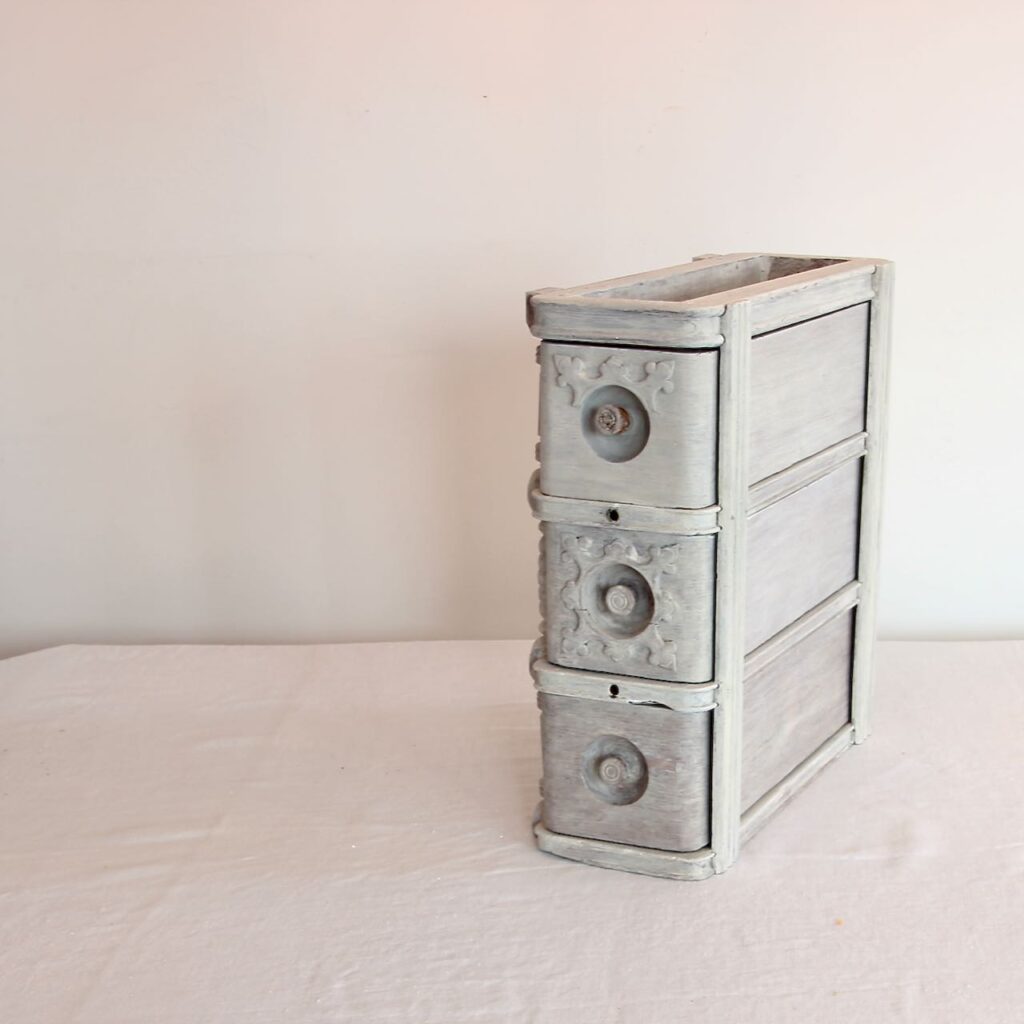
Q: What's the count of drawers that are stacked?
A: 3